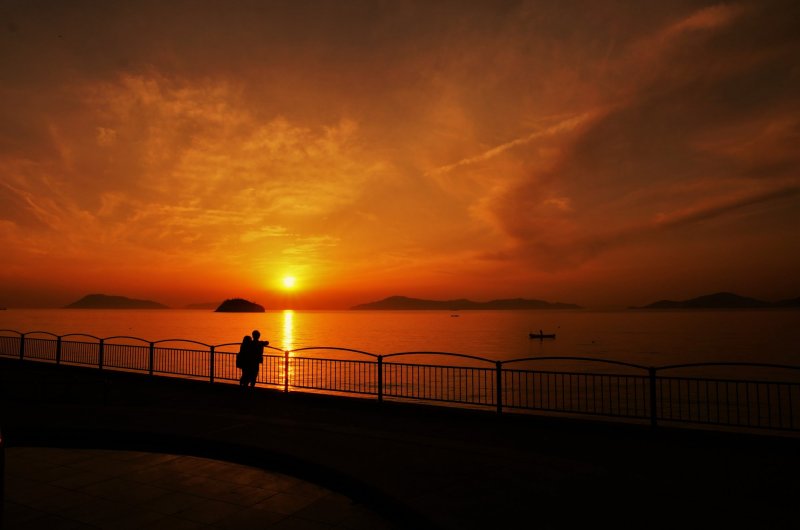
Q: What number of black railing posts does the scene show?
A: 9